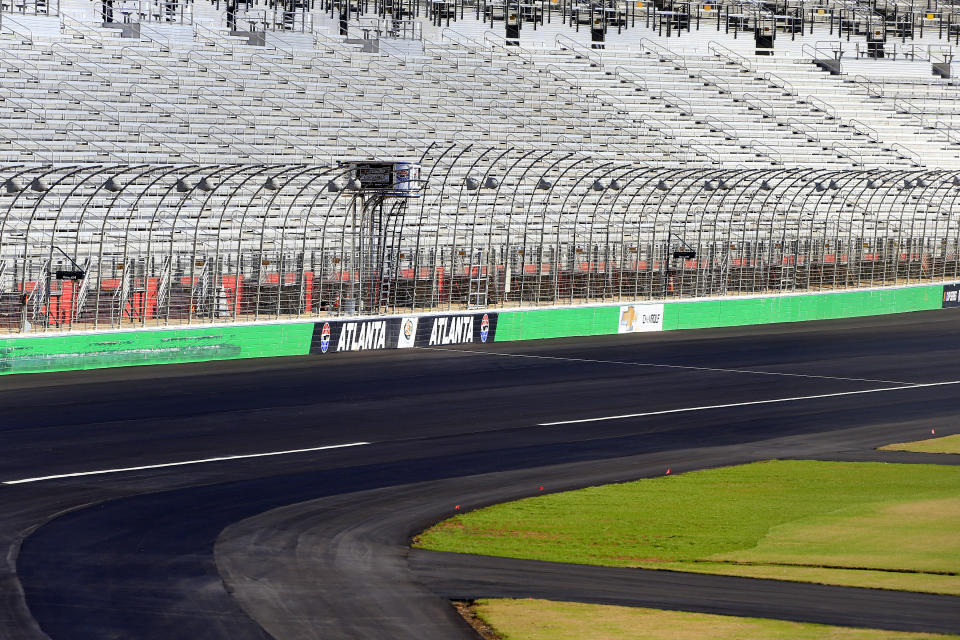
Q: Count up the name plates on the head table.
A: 0